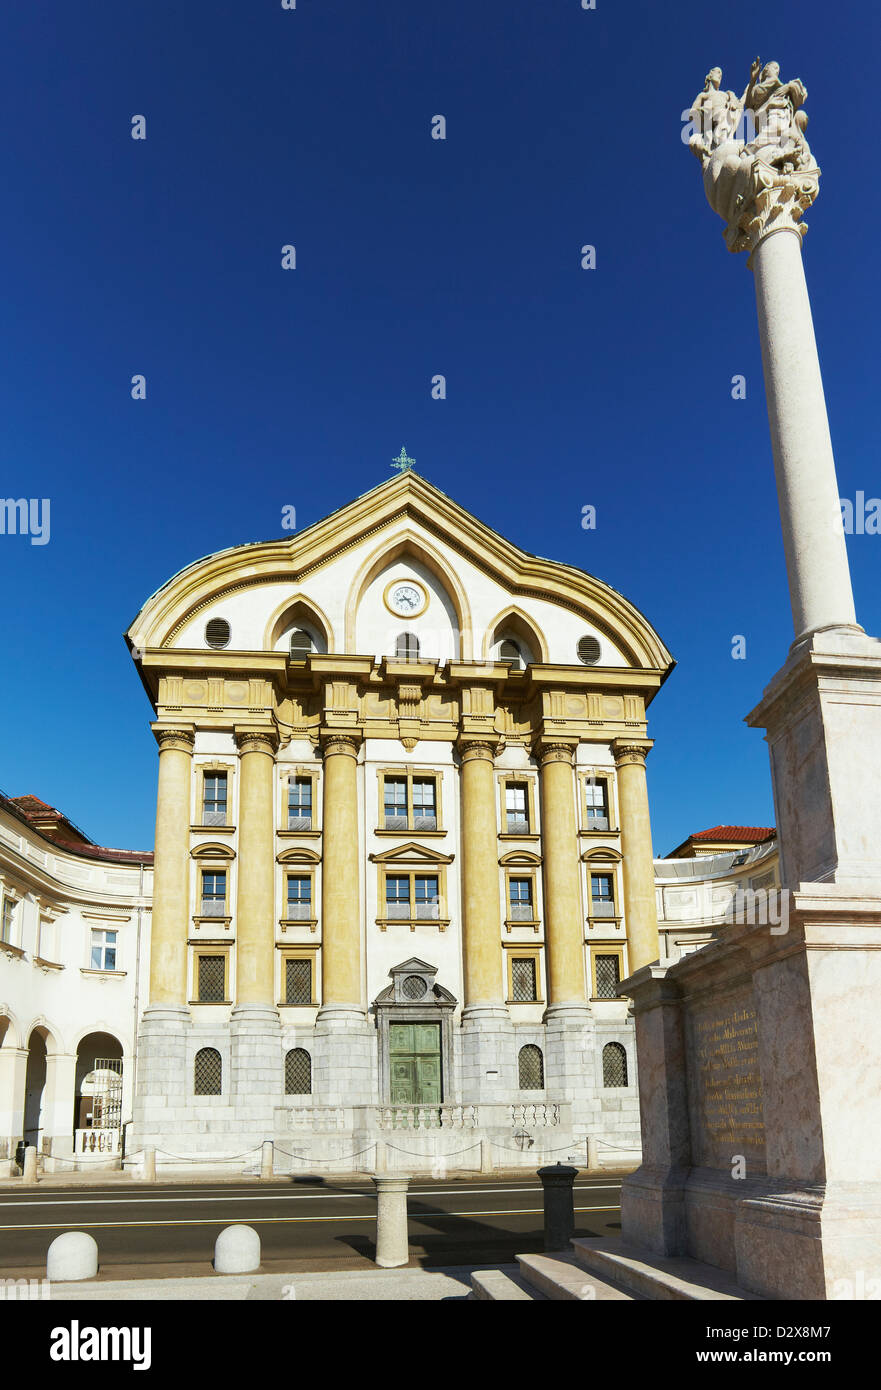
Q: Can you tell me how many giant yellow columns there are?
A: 6